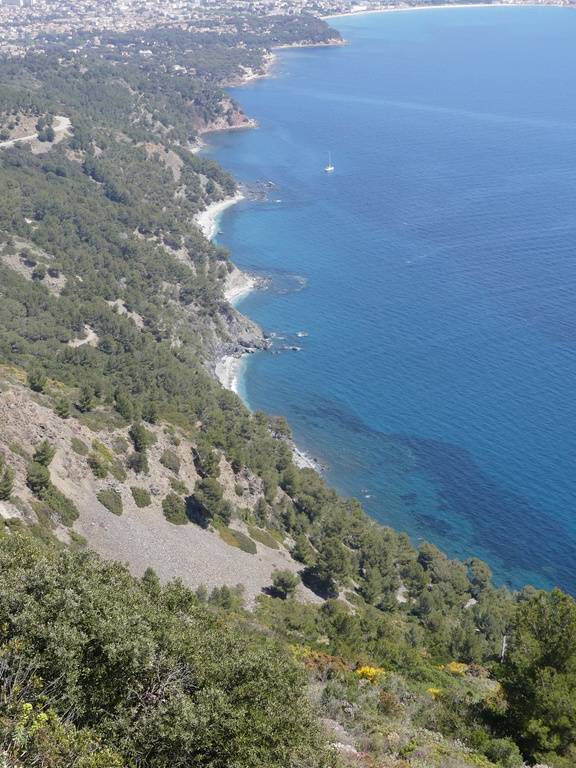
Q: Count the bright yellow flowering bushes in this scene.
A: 3